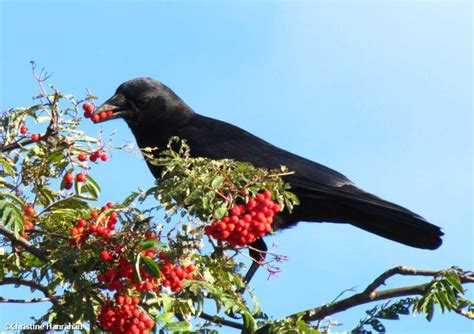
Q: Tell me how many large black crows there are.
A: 1